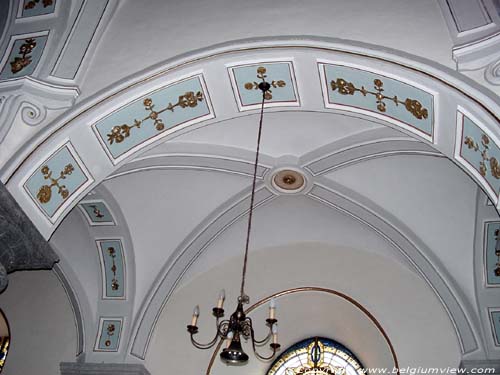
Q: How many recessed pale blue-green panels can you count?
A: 12